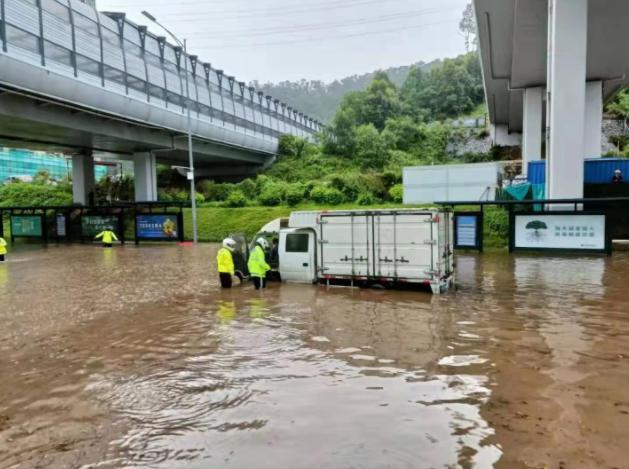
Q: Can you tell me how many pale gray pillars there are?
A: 5